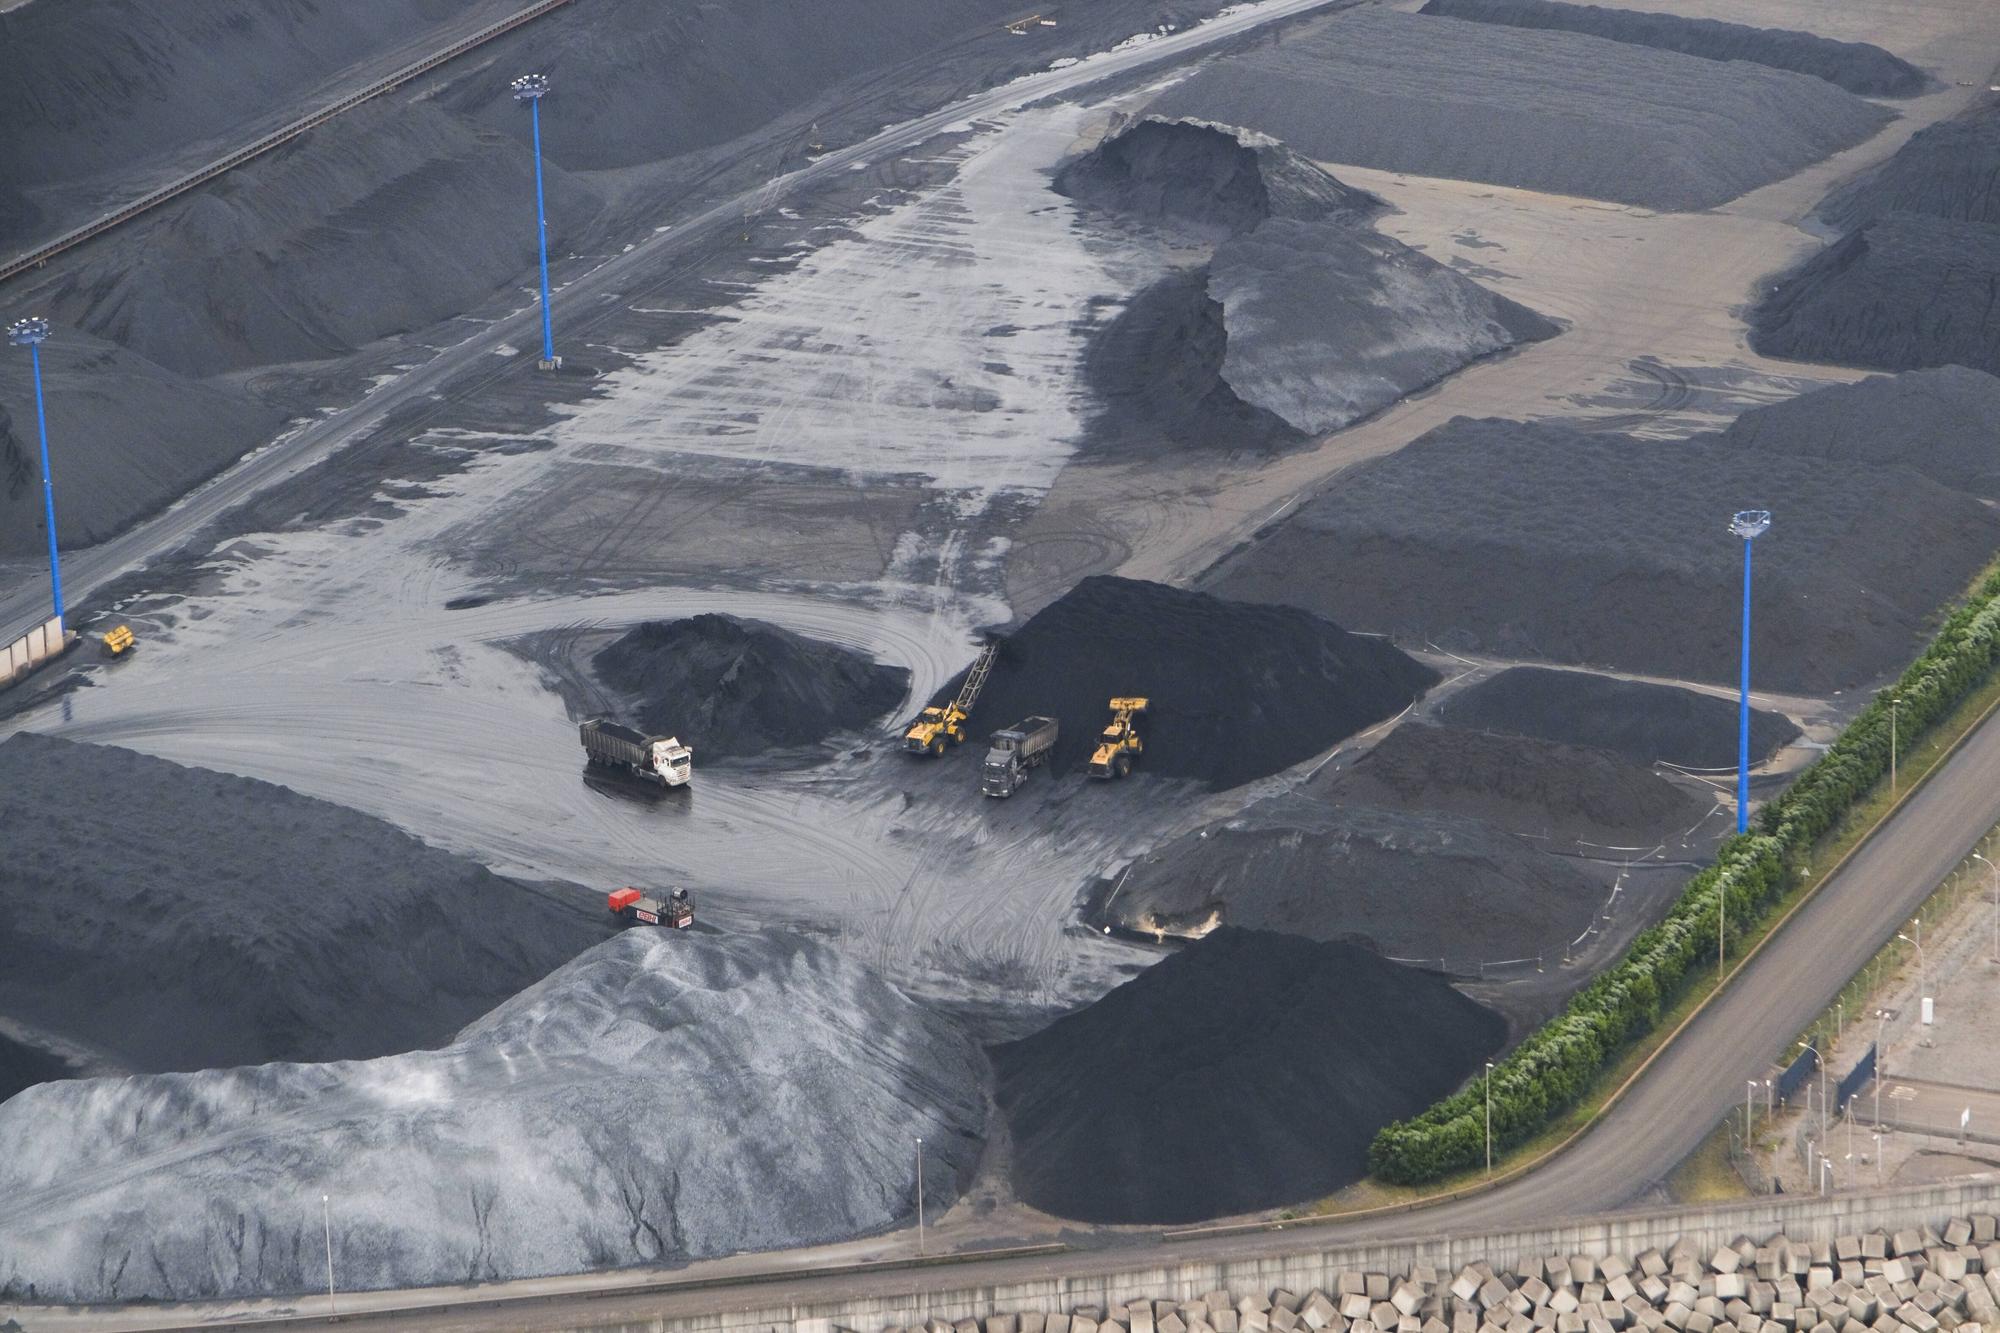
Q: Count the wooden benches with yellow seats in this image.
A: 0